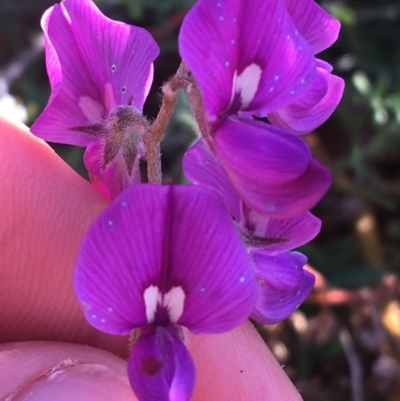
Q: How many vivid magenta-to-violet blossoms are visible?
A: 5